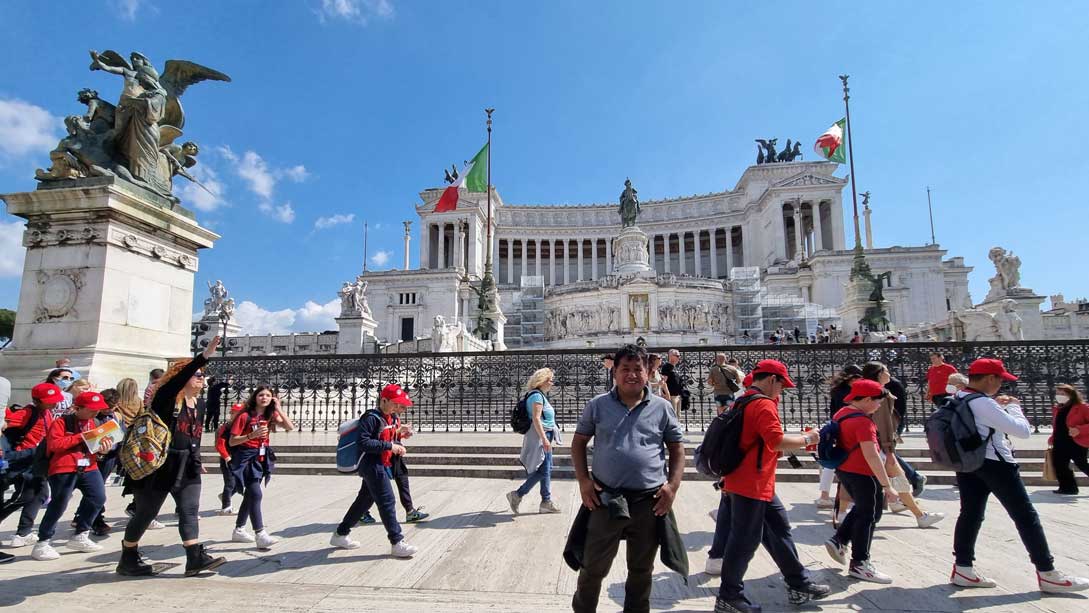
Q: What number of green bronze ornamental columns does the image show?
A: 2